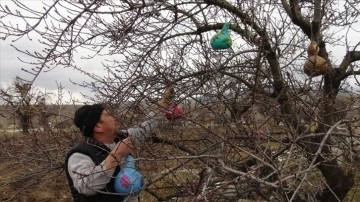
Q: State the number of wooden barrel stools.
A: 0